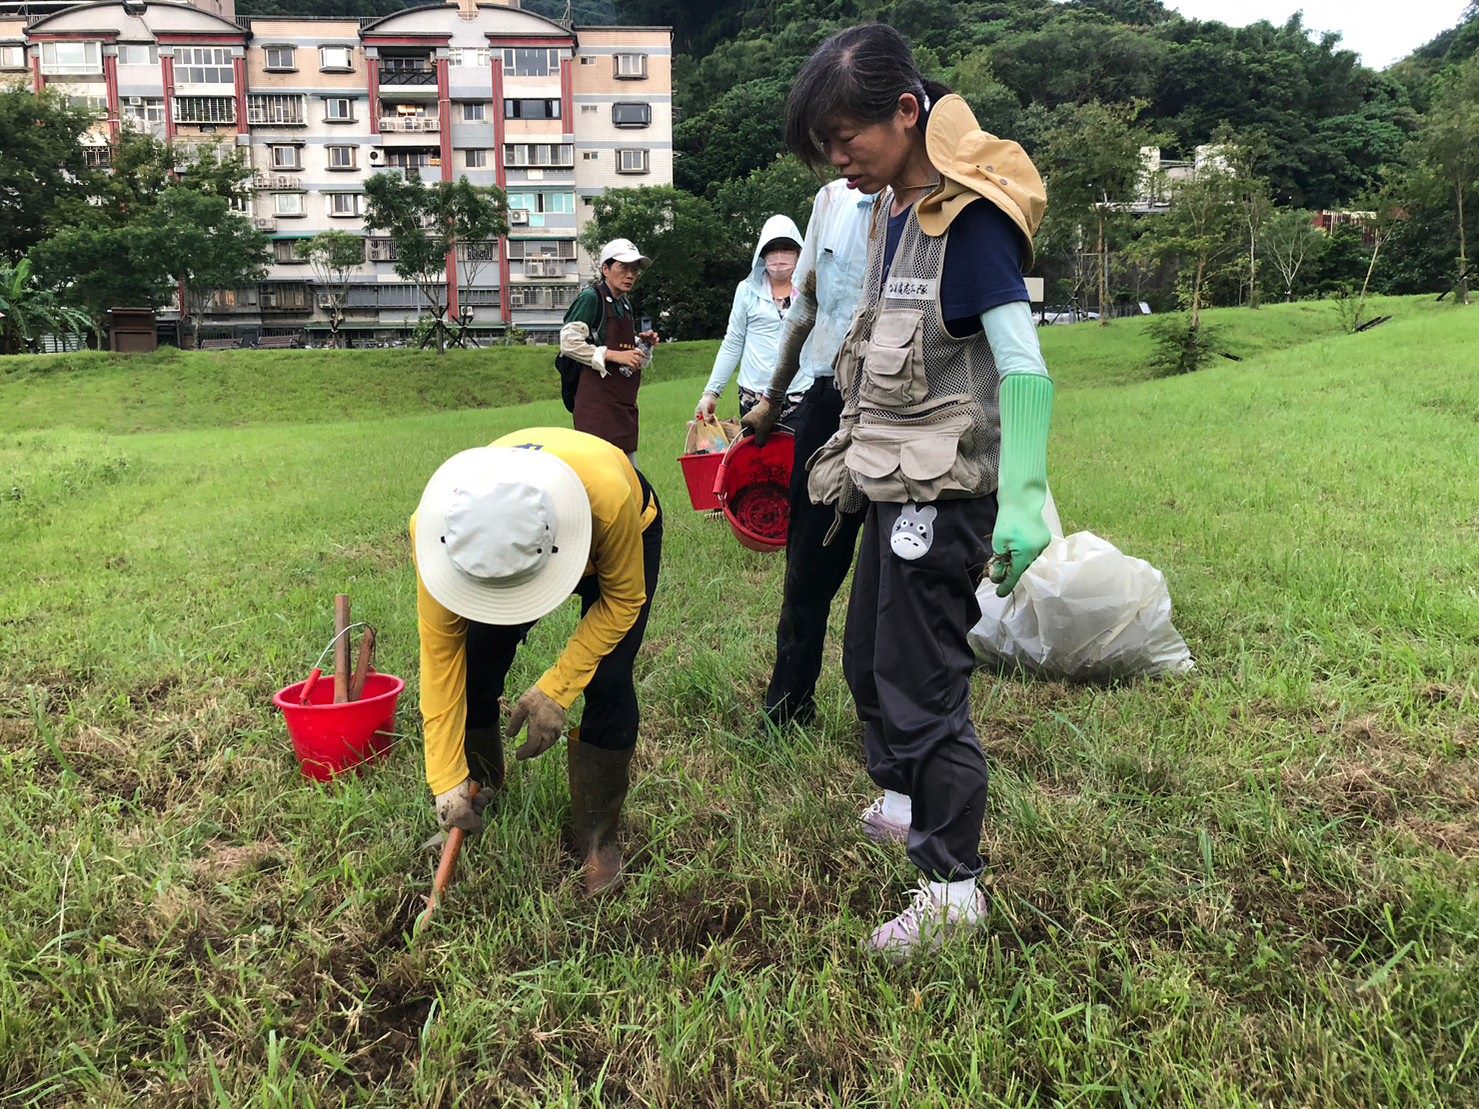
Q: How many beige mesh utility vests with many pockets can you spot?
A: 1